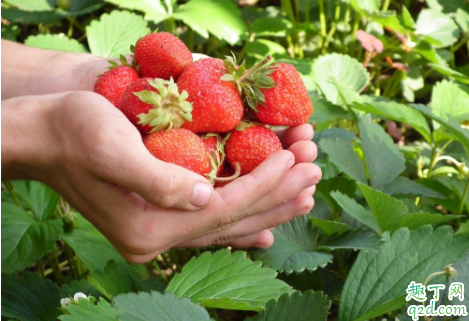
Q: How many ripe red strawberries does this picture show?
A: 8